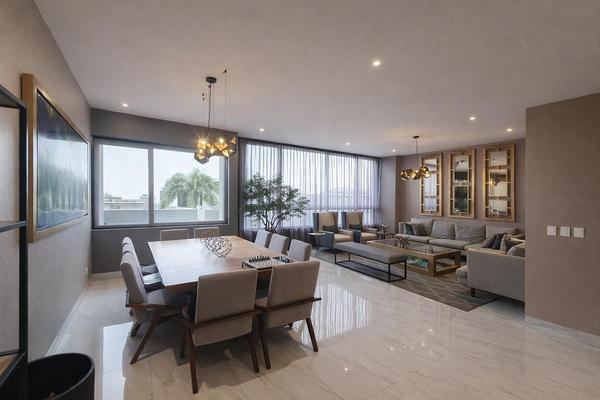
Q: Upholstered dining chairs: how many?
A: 10